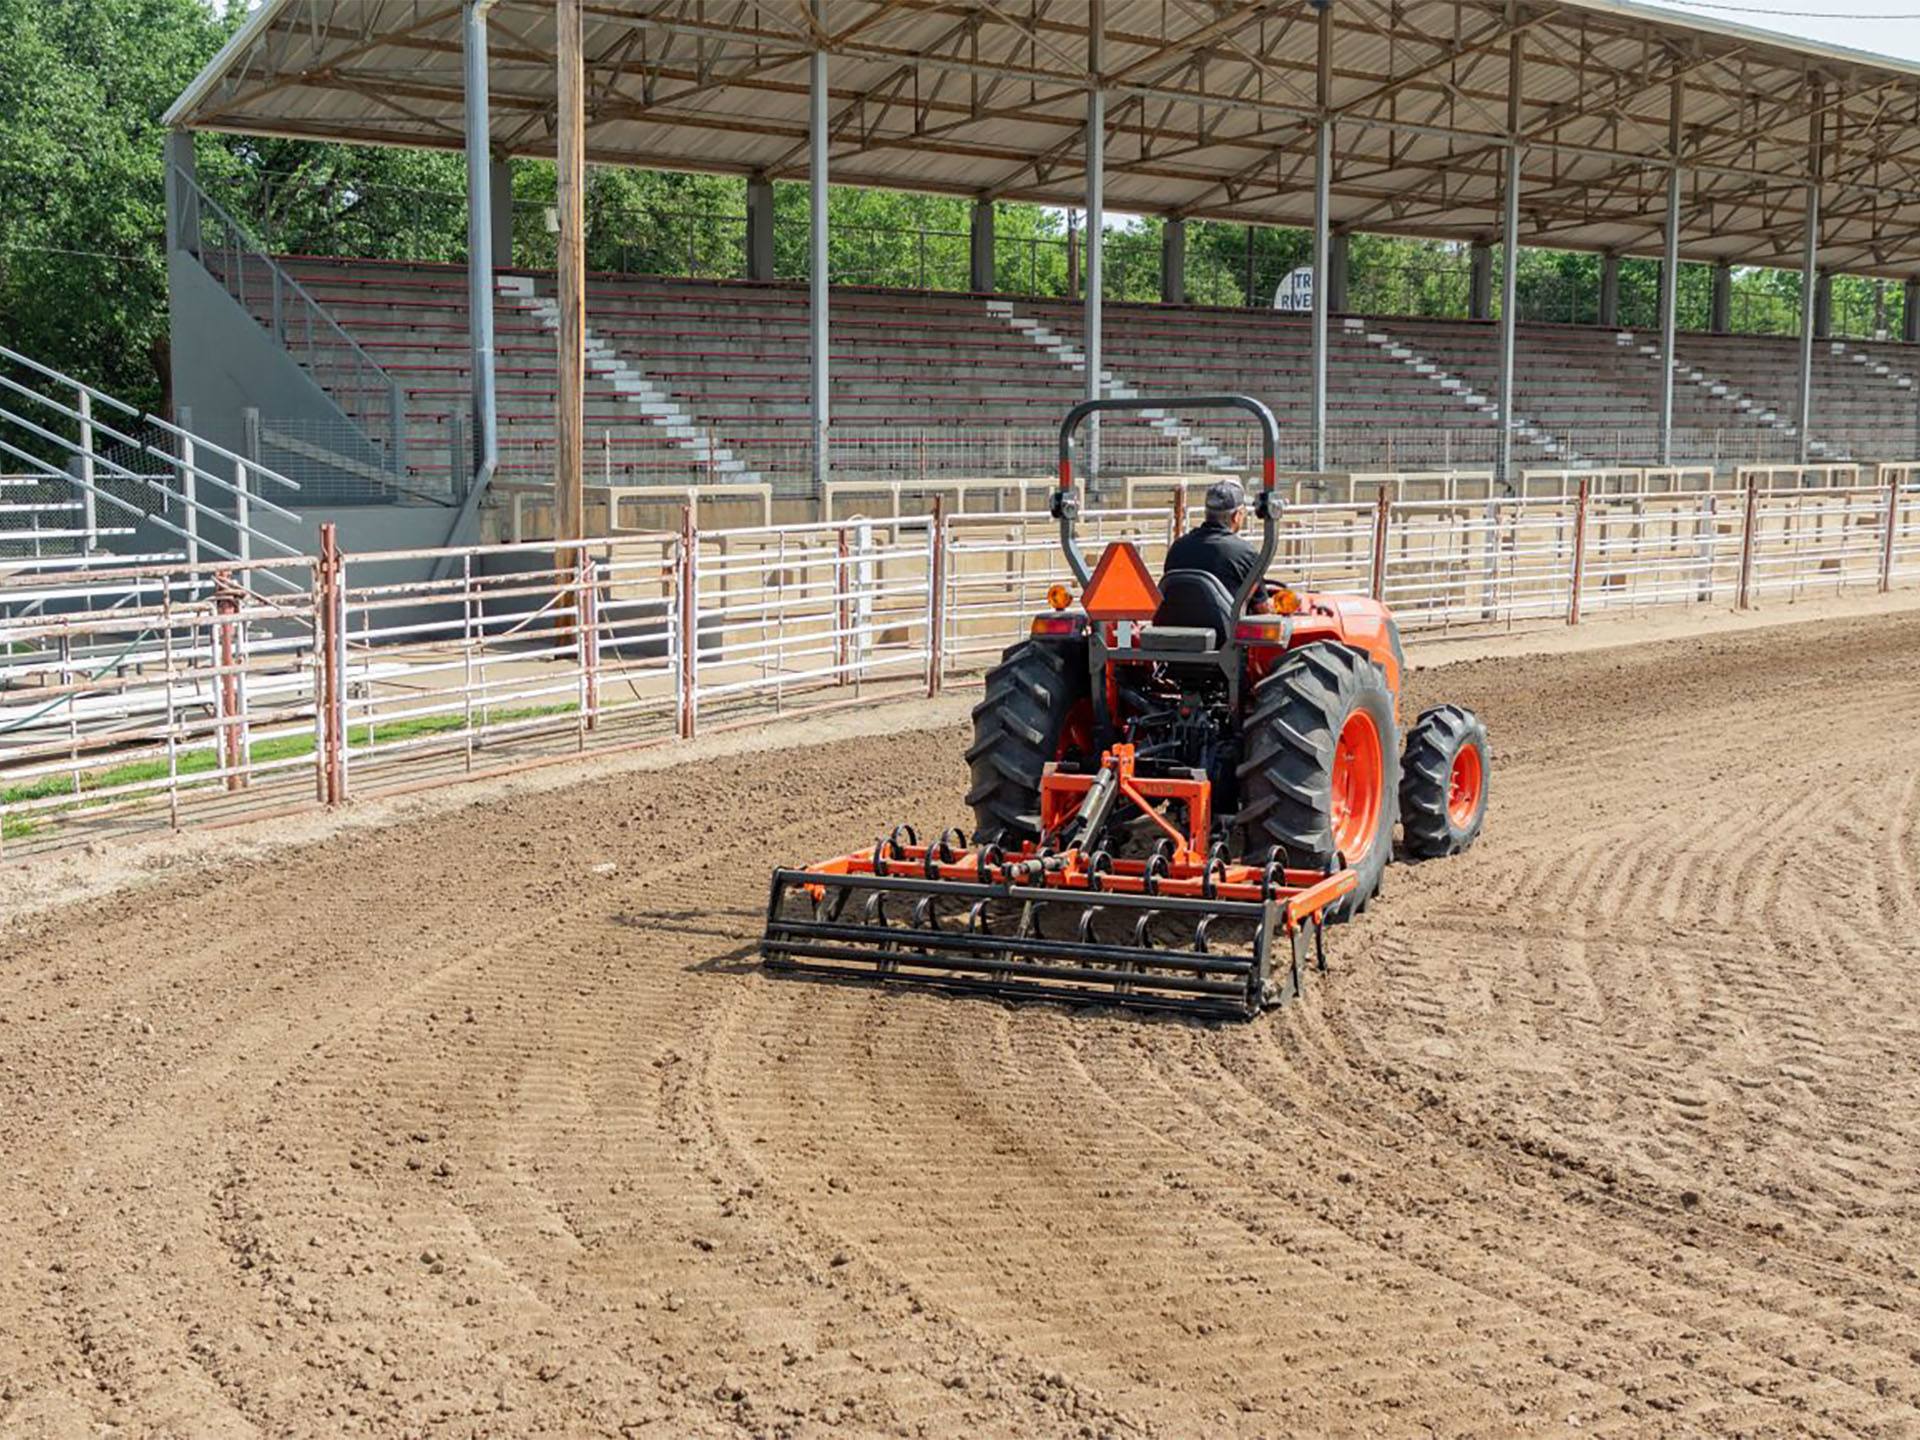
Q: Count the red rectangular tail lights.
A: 2